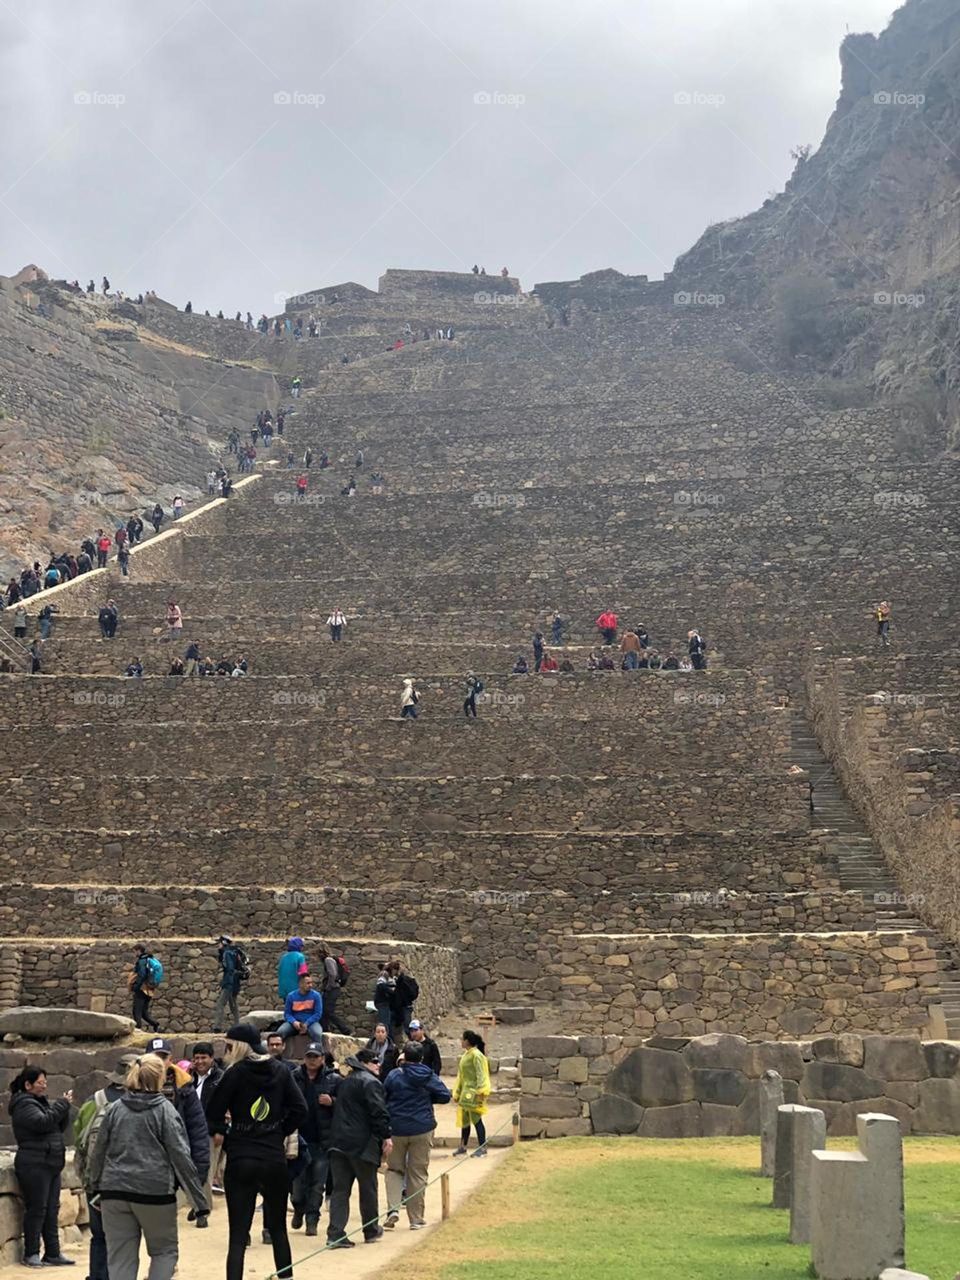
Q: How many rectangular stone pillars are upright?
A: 4